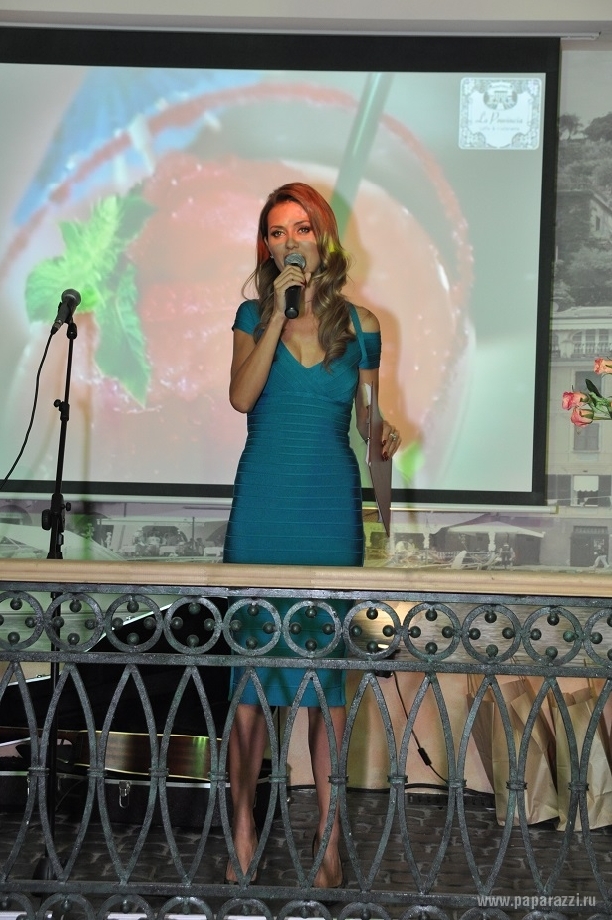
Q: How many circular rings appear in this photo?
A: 11